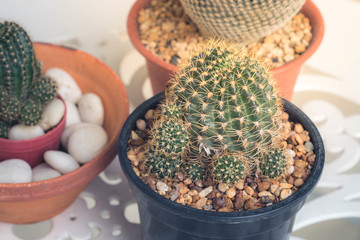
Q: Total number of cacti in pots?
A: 3